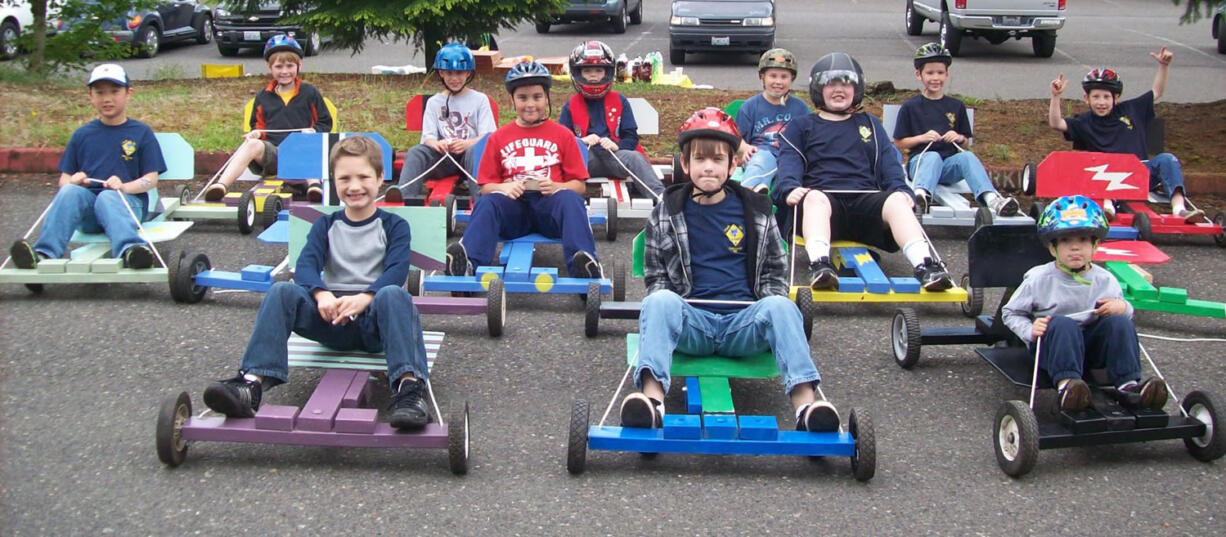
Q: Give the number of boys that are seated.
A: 12